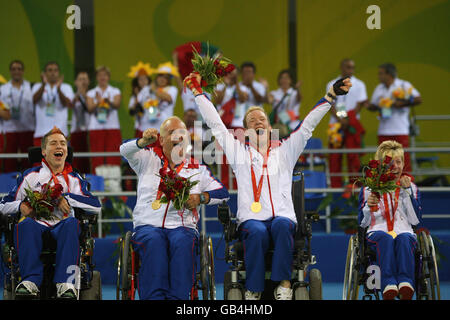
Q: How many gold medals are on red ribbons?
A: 3